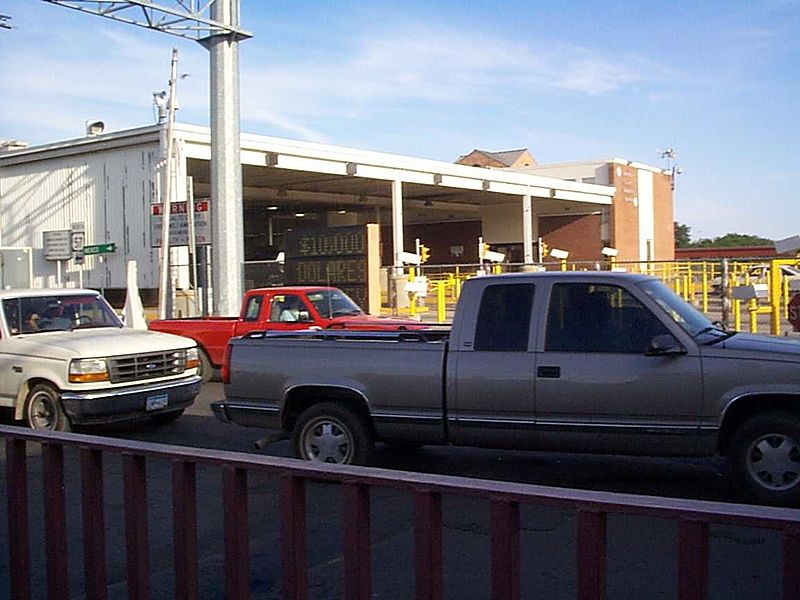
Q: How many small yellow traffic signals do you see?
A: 3